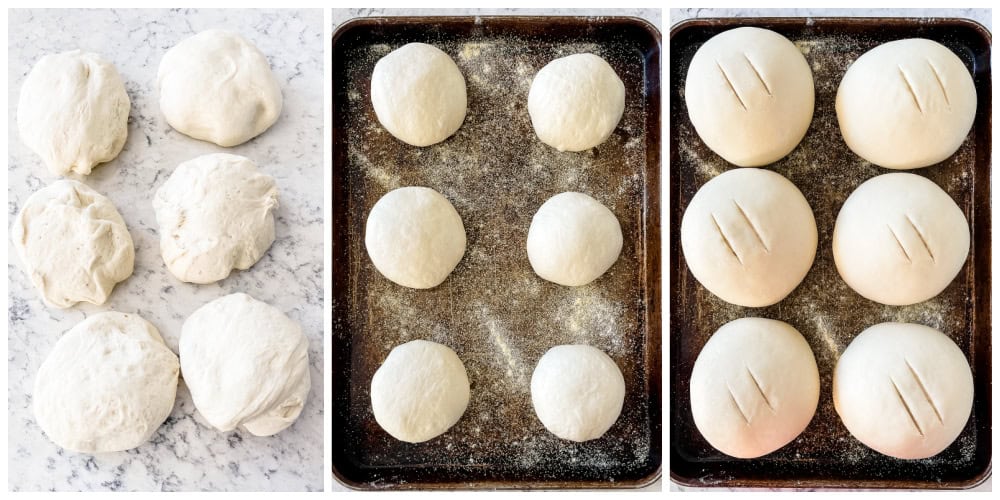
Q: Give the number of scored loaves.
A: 6